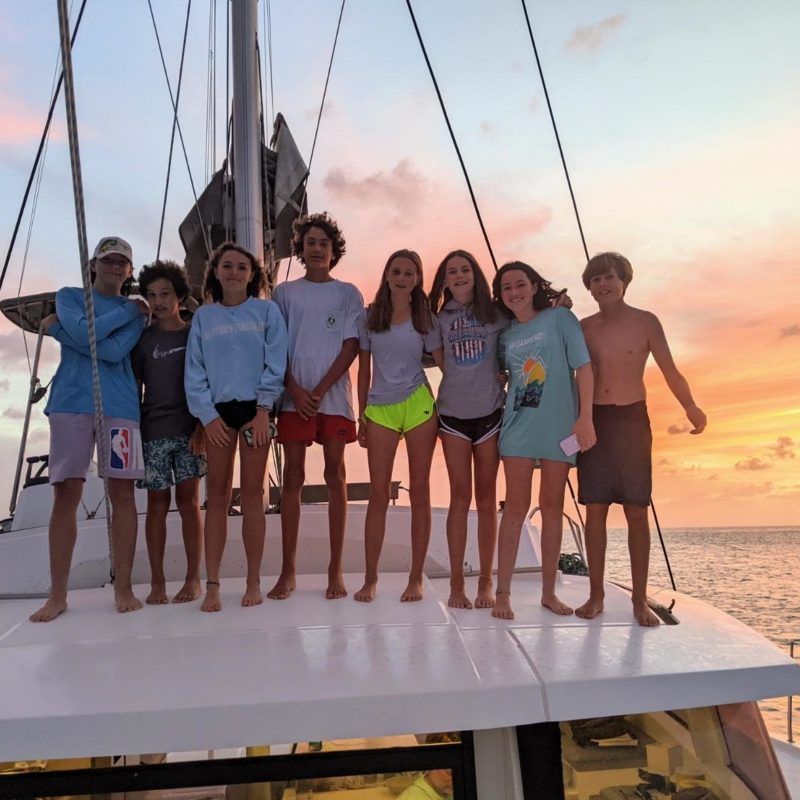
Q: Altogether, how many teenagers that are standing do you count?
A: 8